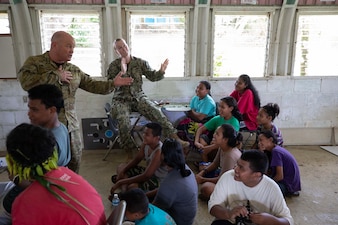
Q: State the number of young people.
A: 12